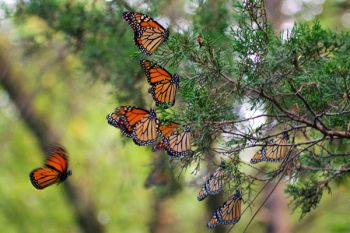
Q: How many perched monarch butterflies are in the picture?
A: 7